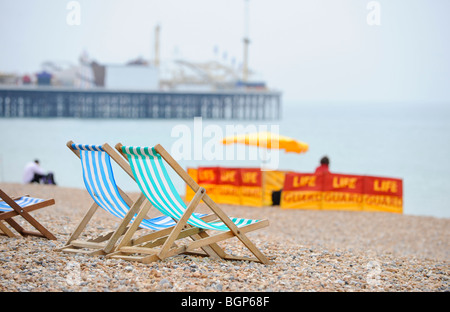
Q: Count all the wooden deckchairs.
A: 3